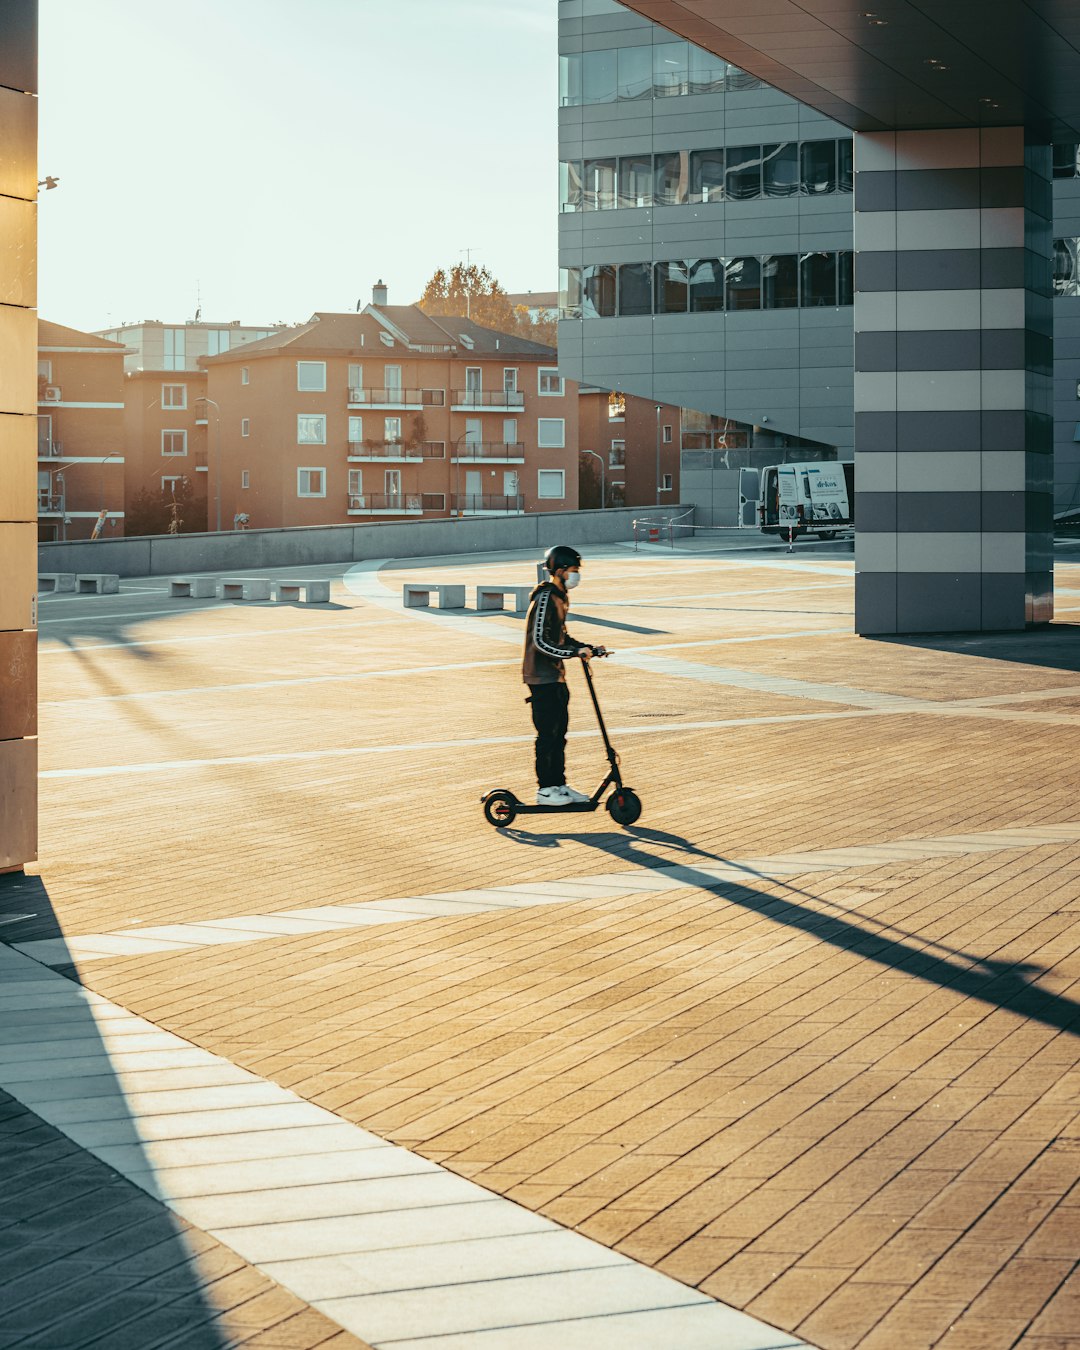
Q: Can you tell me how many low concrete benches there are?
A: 7